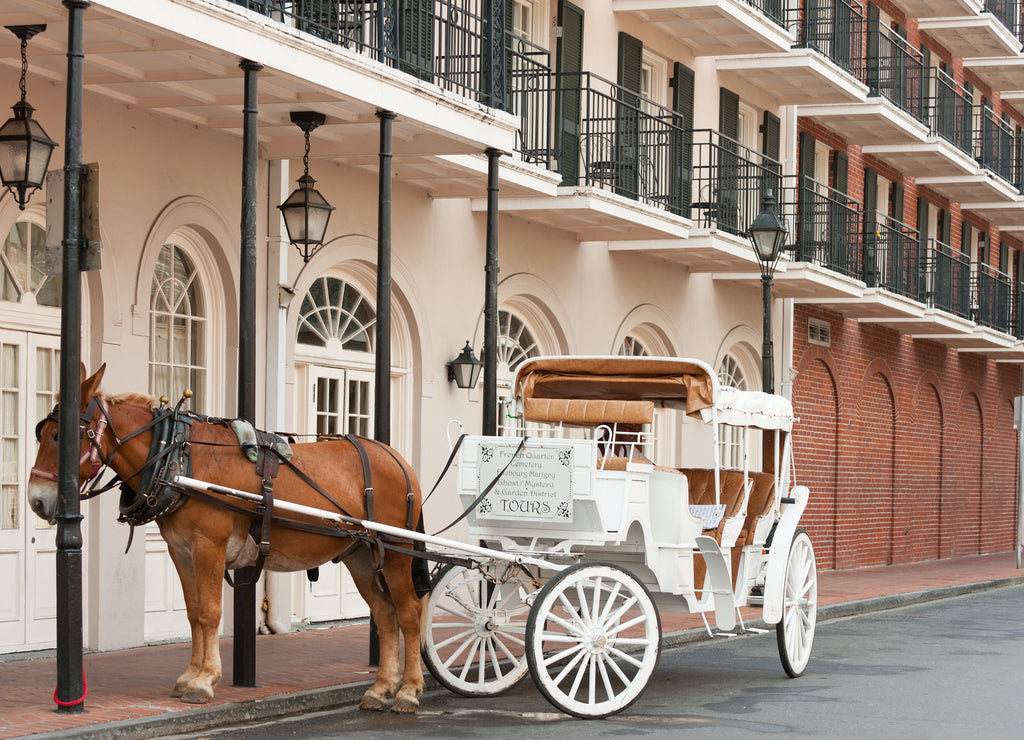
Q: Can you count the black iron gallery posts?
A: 4